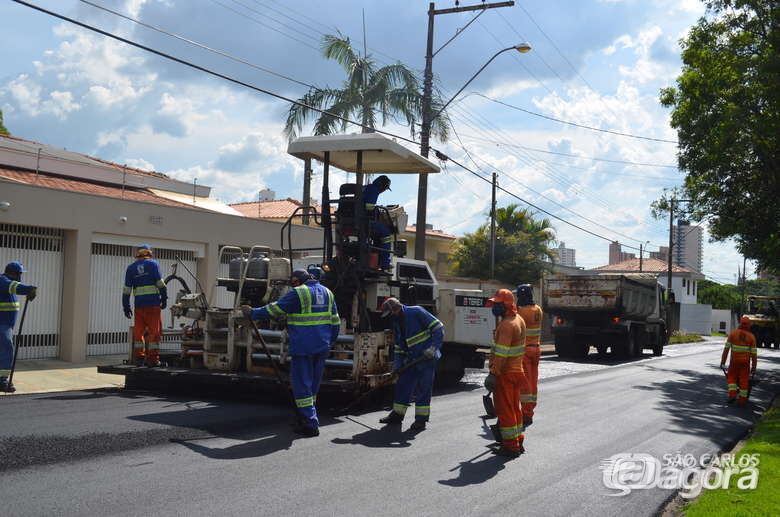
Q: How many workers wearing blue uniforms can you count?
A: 5